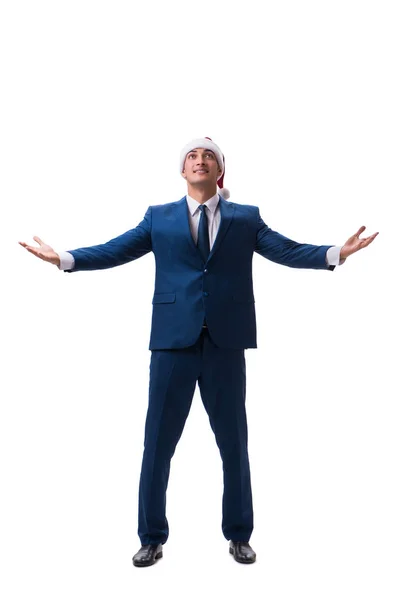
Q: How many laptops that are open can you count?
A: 0